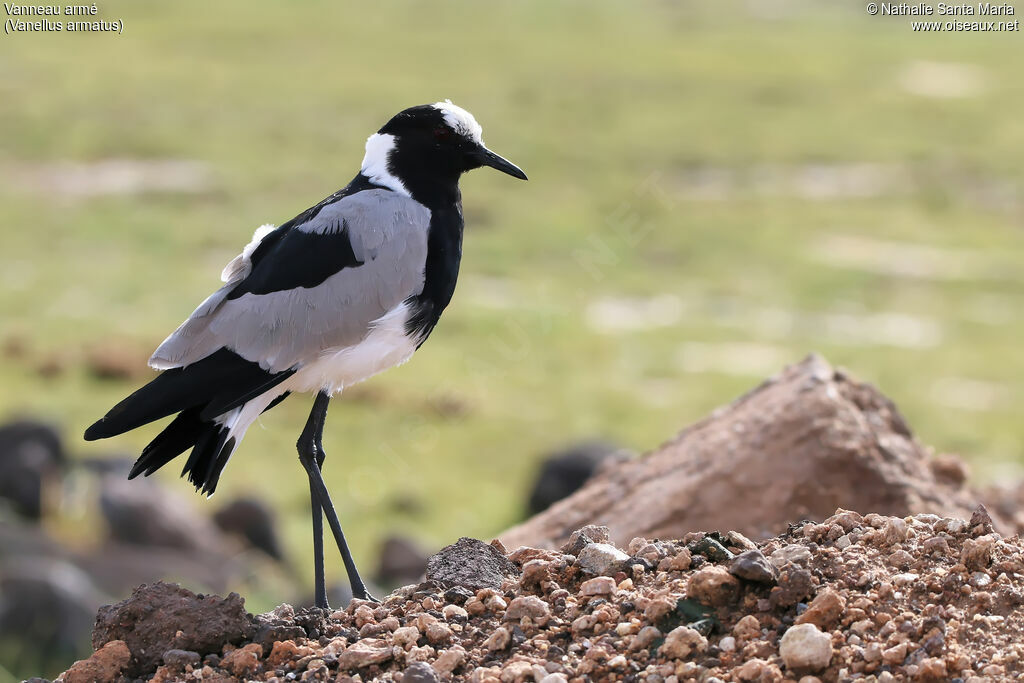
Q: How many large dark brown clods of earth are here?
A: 1